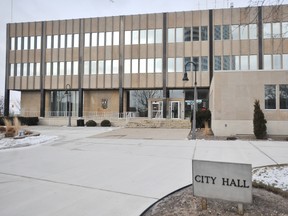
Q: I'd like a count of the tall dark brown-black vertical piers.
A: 7